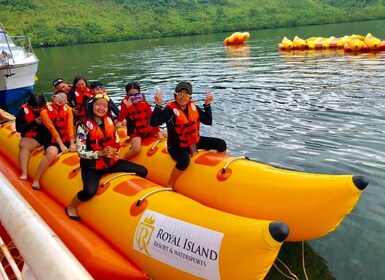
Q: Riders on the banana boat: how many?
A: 8